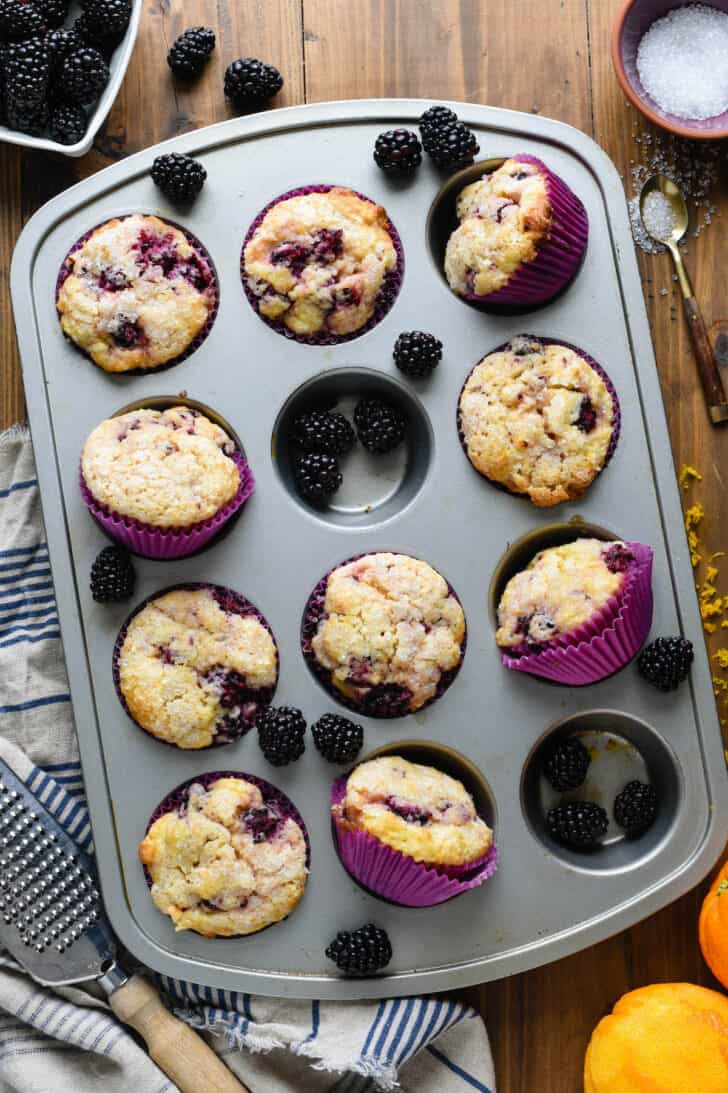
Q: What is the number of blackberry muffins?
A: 10